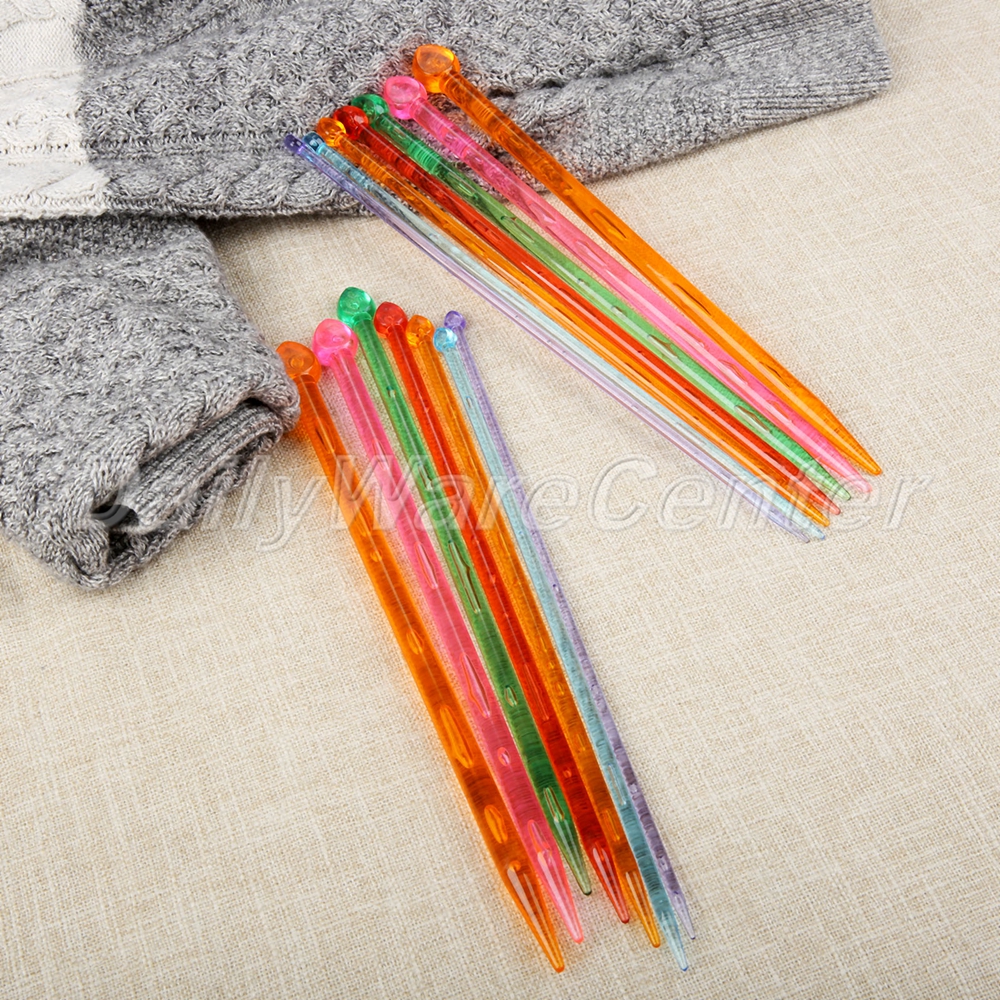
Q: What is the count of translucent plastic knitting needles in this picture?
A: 14